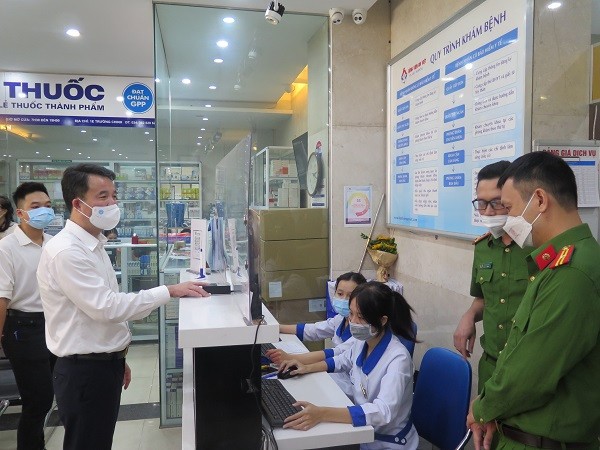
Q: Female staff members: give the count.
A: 2